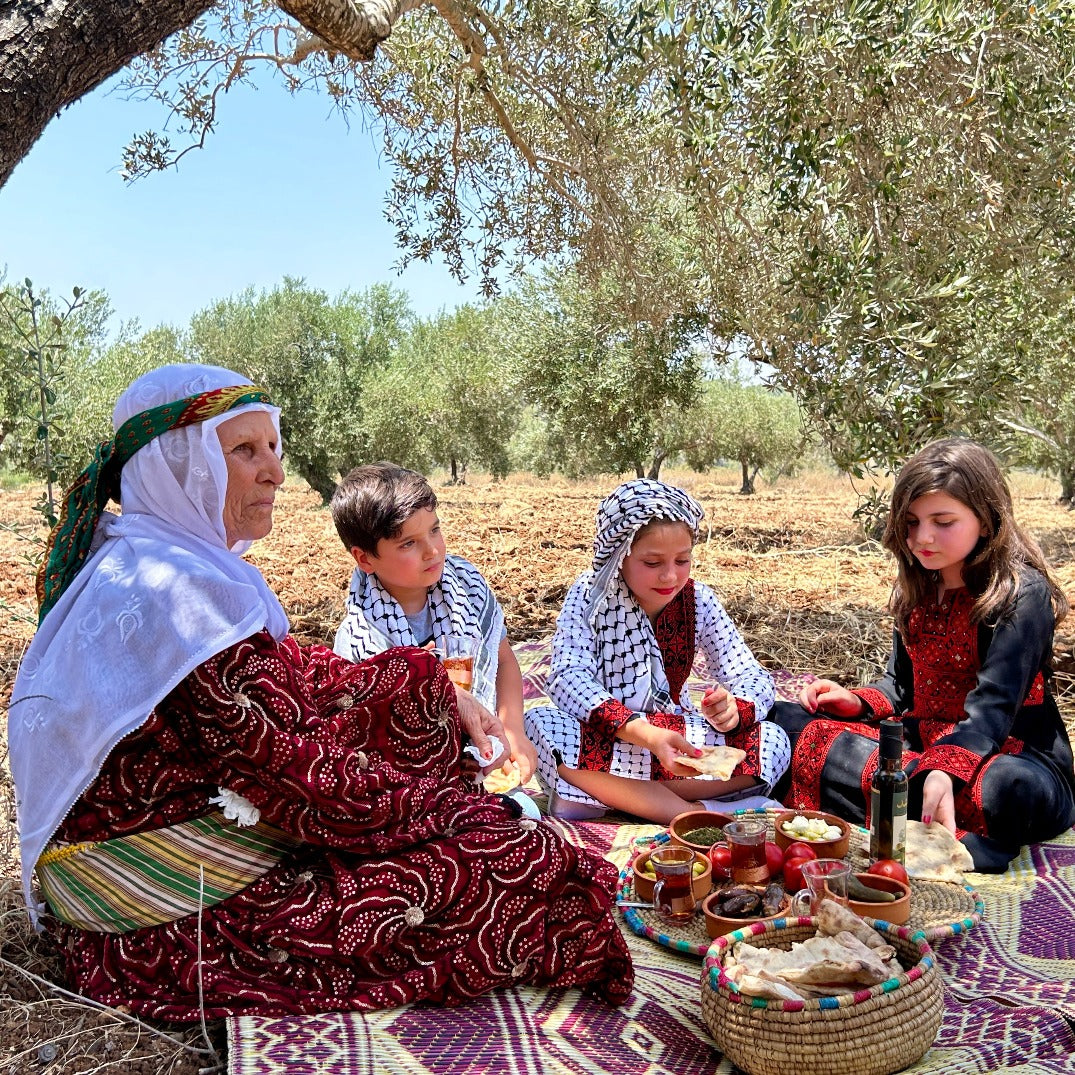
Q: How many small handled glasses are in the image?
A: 4